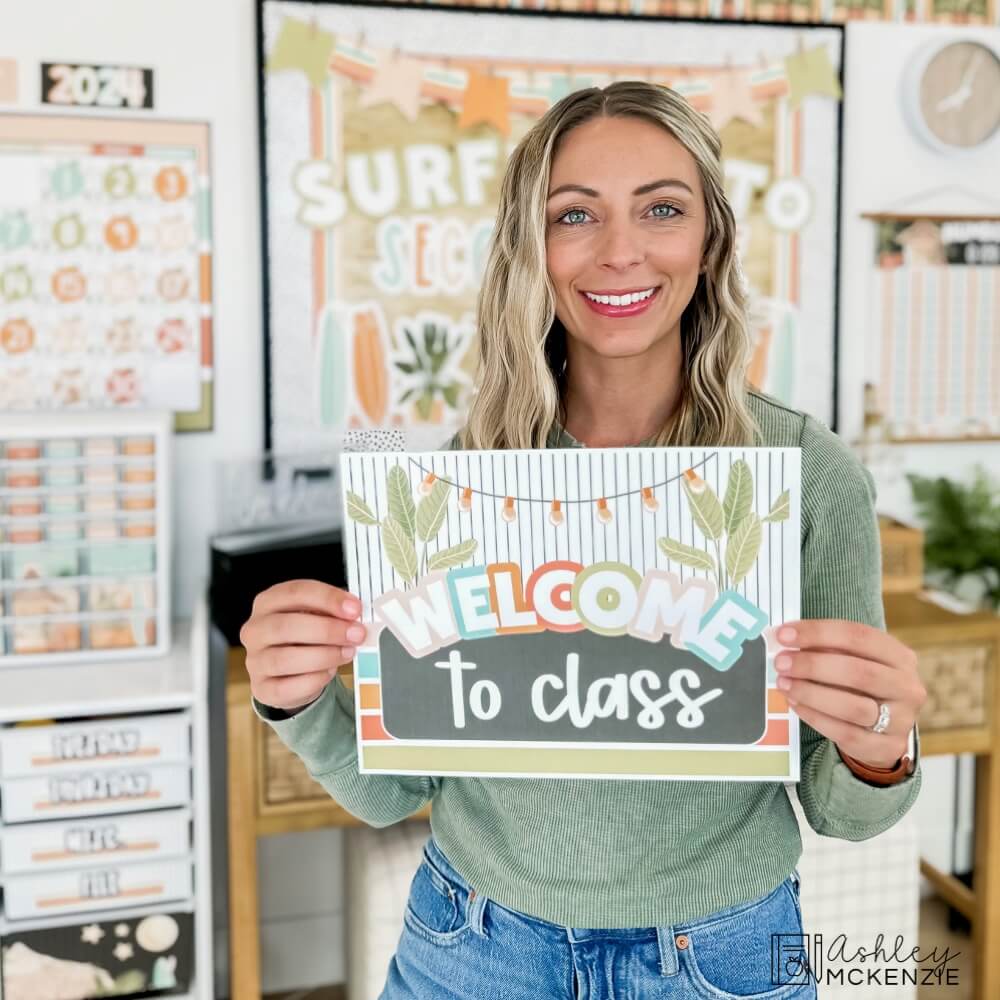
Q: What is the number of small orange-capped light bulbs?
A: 7